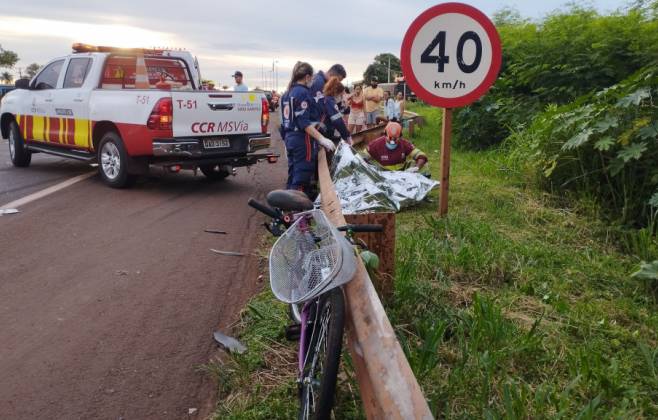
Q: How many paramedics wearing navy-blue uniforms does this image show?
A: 3